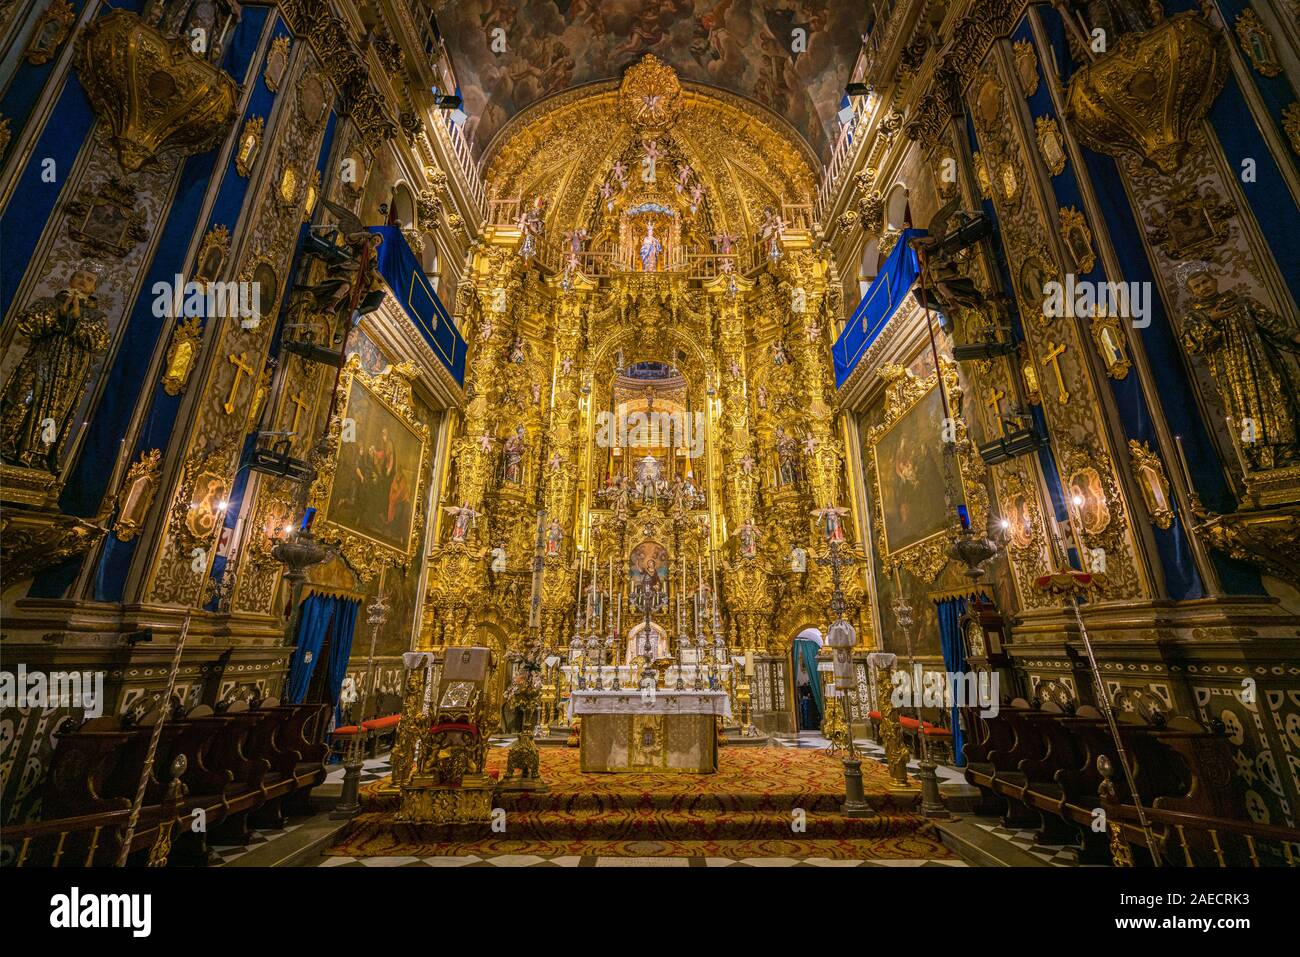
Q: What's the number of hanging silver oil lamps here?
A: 2